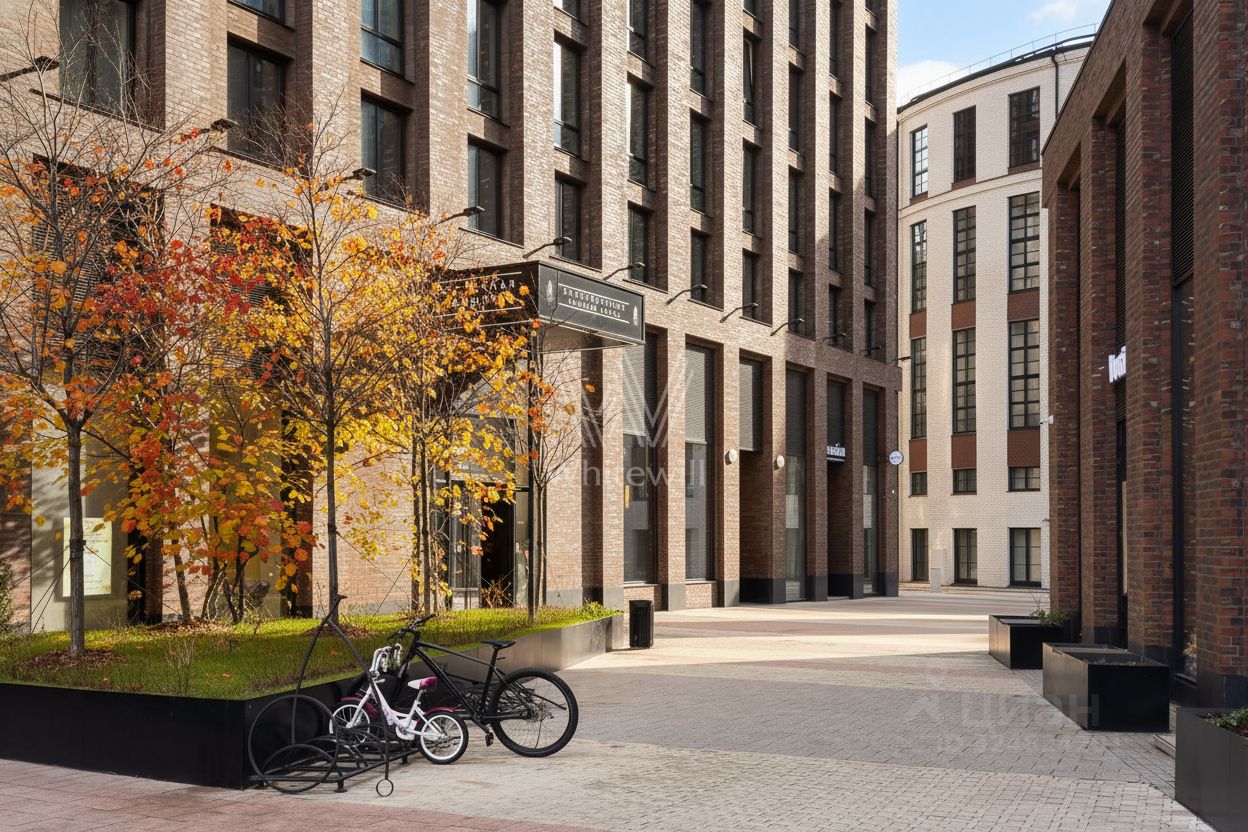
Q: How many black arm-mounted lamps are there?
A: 12